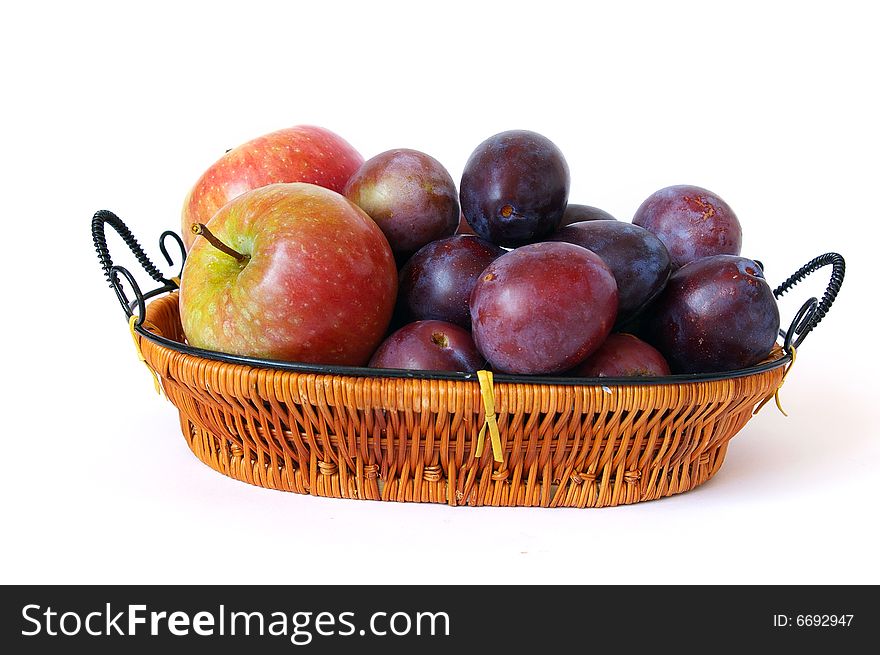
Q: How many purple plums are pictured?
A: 10